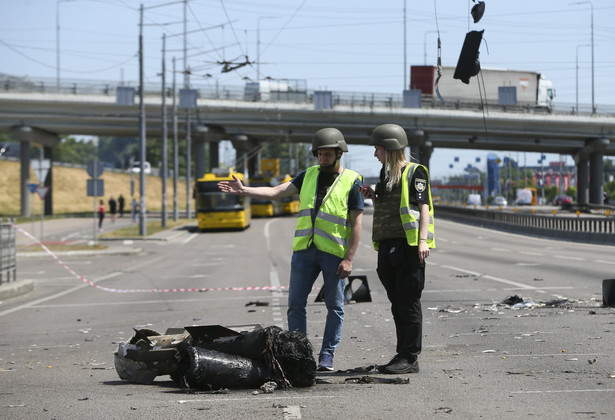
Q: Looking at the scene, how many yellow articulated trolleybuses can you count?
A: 3